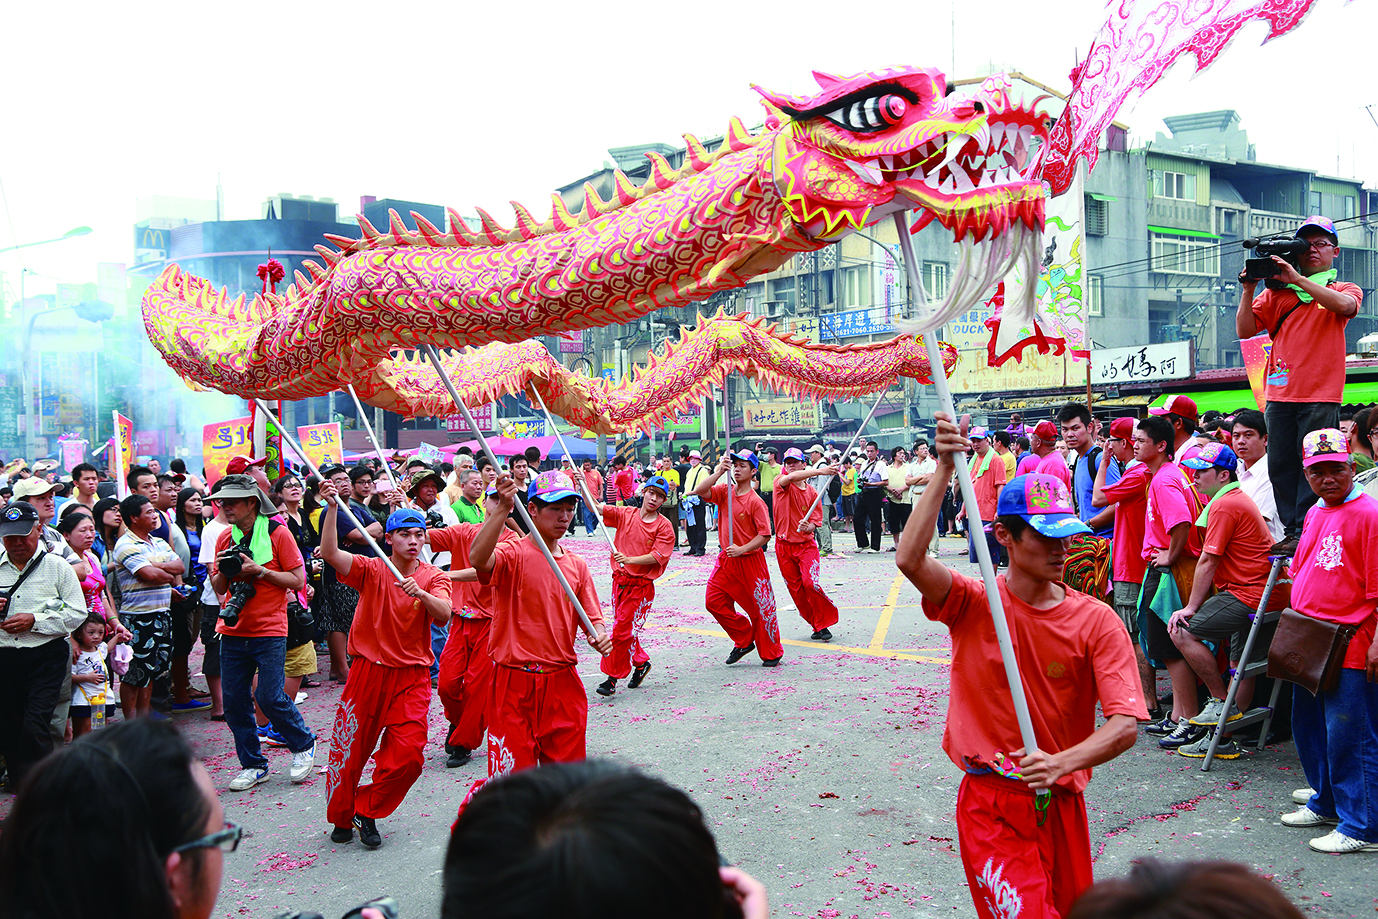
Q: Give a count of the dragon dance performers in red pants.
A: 7